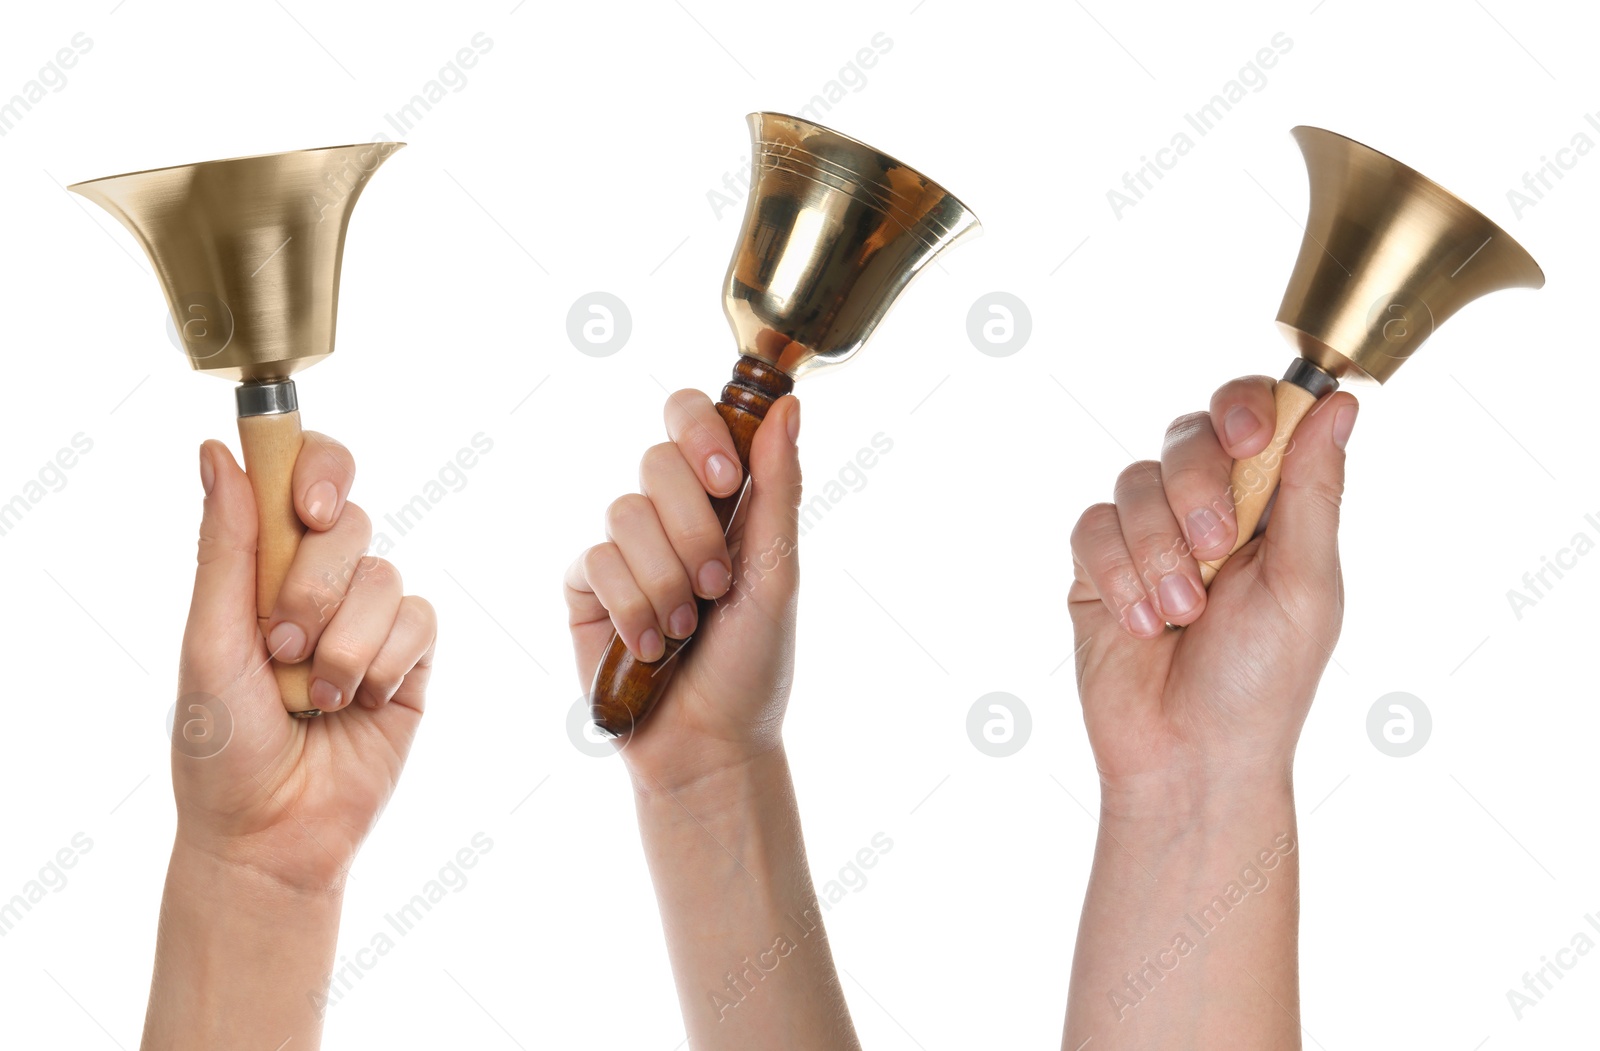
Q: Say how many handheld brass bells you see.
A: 3